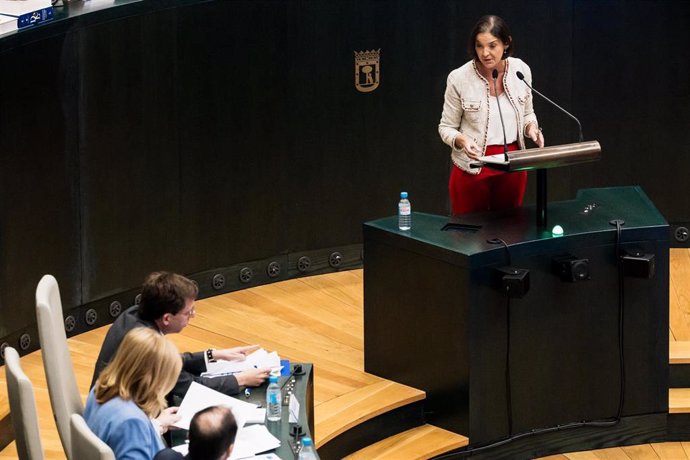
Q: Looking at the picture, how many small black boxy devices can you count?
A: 3